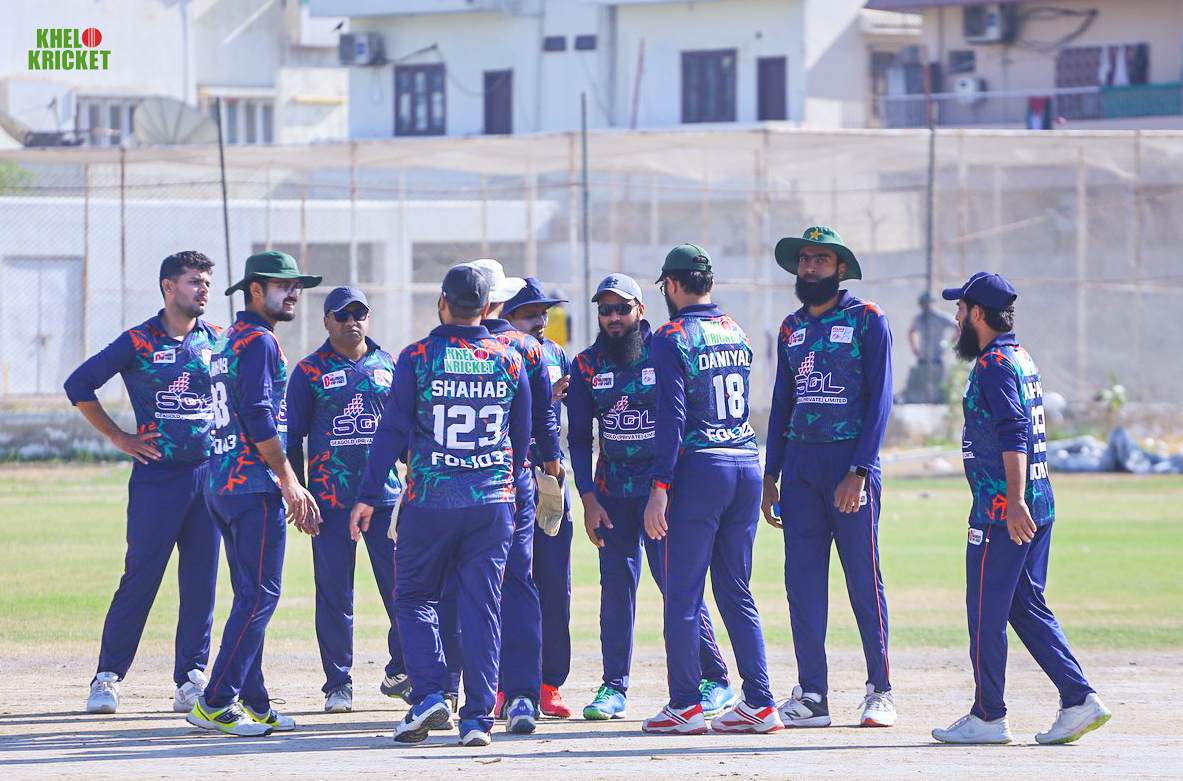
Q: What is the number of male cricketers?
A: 10